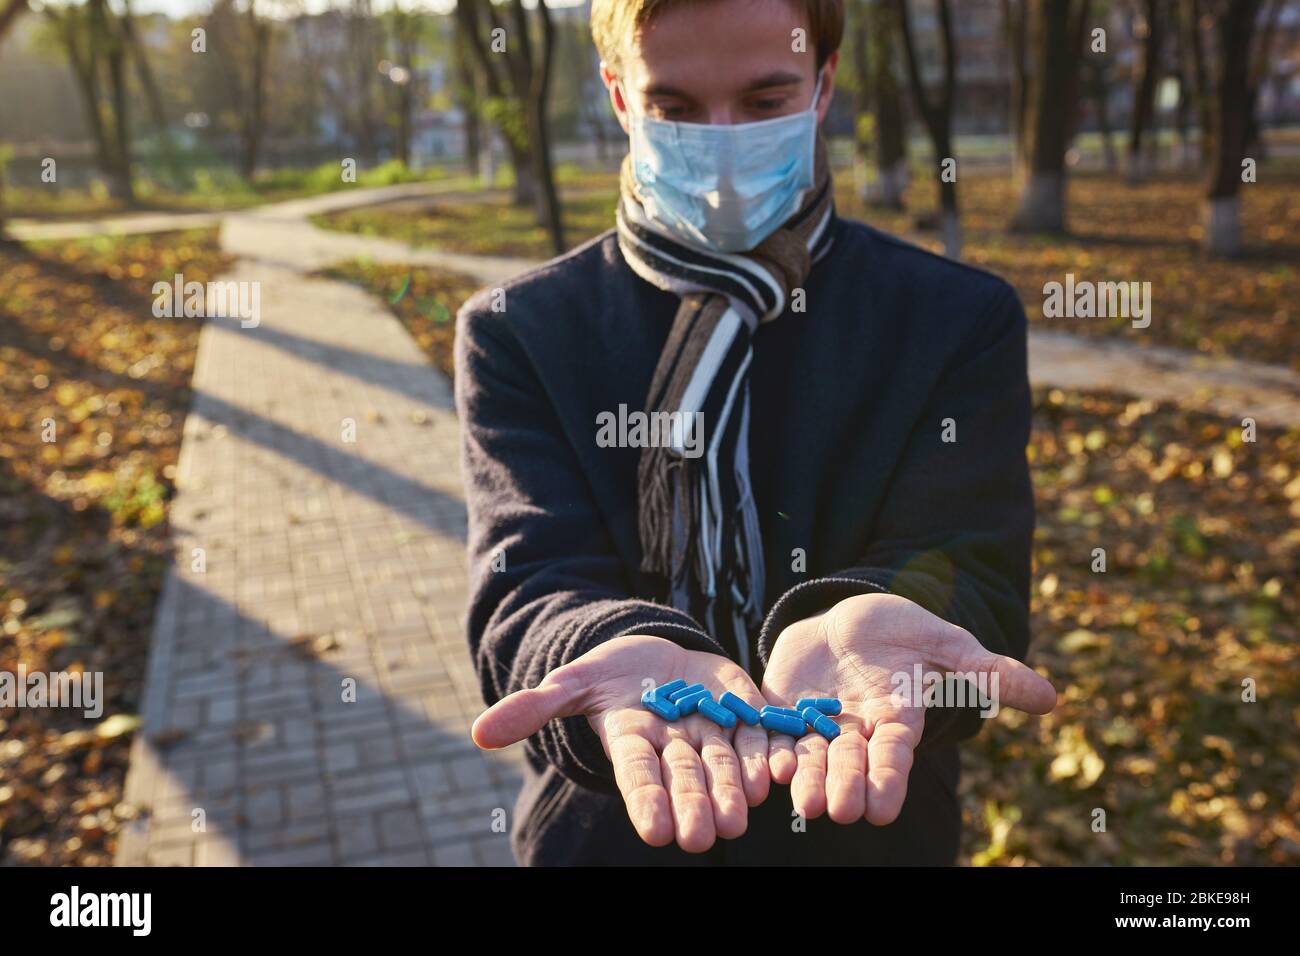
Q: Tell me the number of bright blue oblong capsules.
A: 10